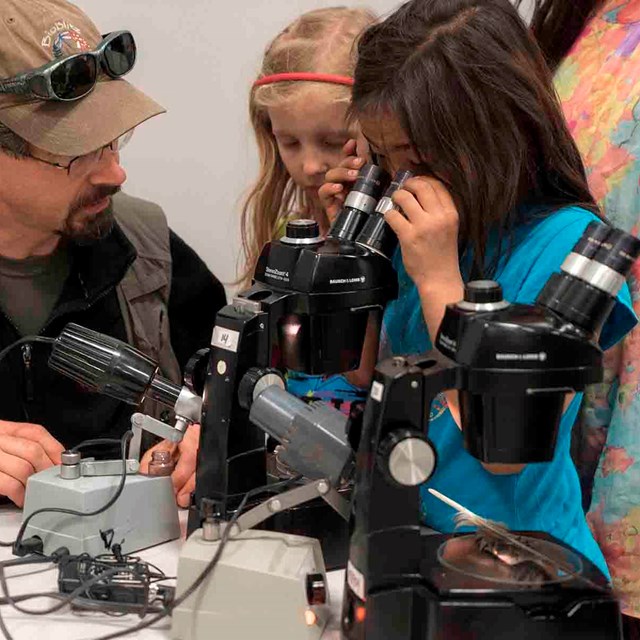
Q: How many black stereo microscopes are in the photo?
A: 2